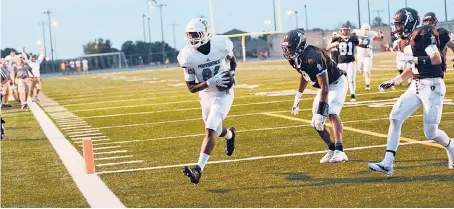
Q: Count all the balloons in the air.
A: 0